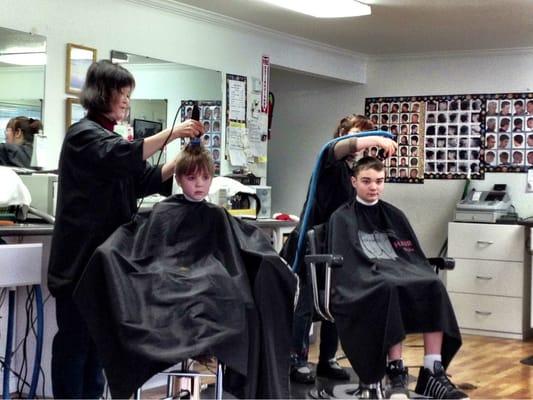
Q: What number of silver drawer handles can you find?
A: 3